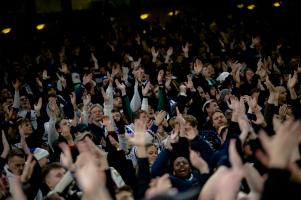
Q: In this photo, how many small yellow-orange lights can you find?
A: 7